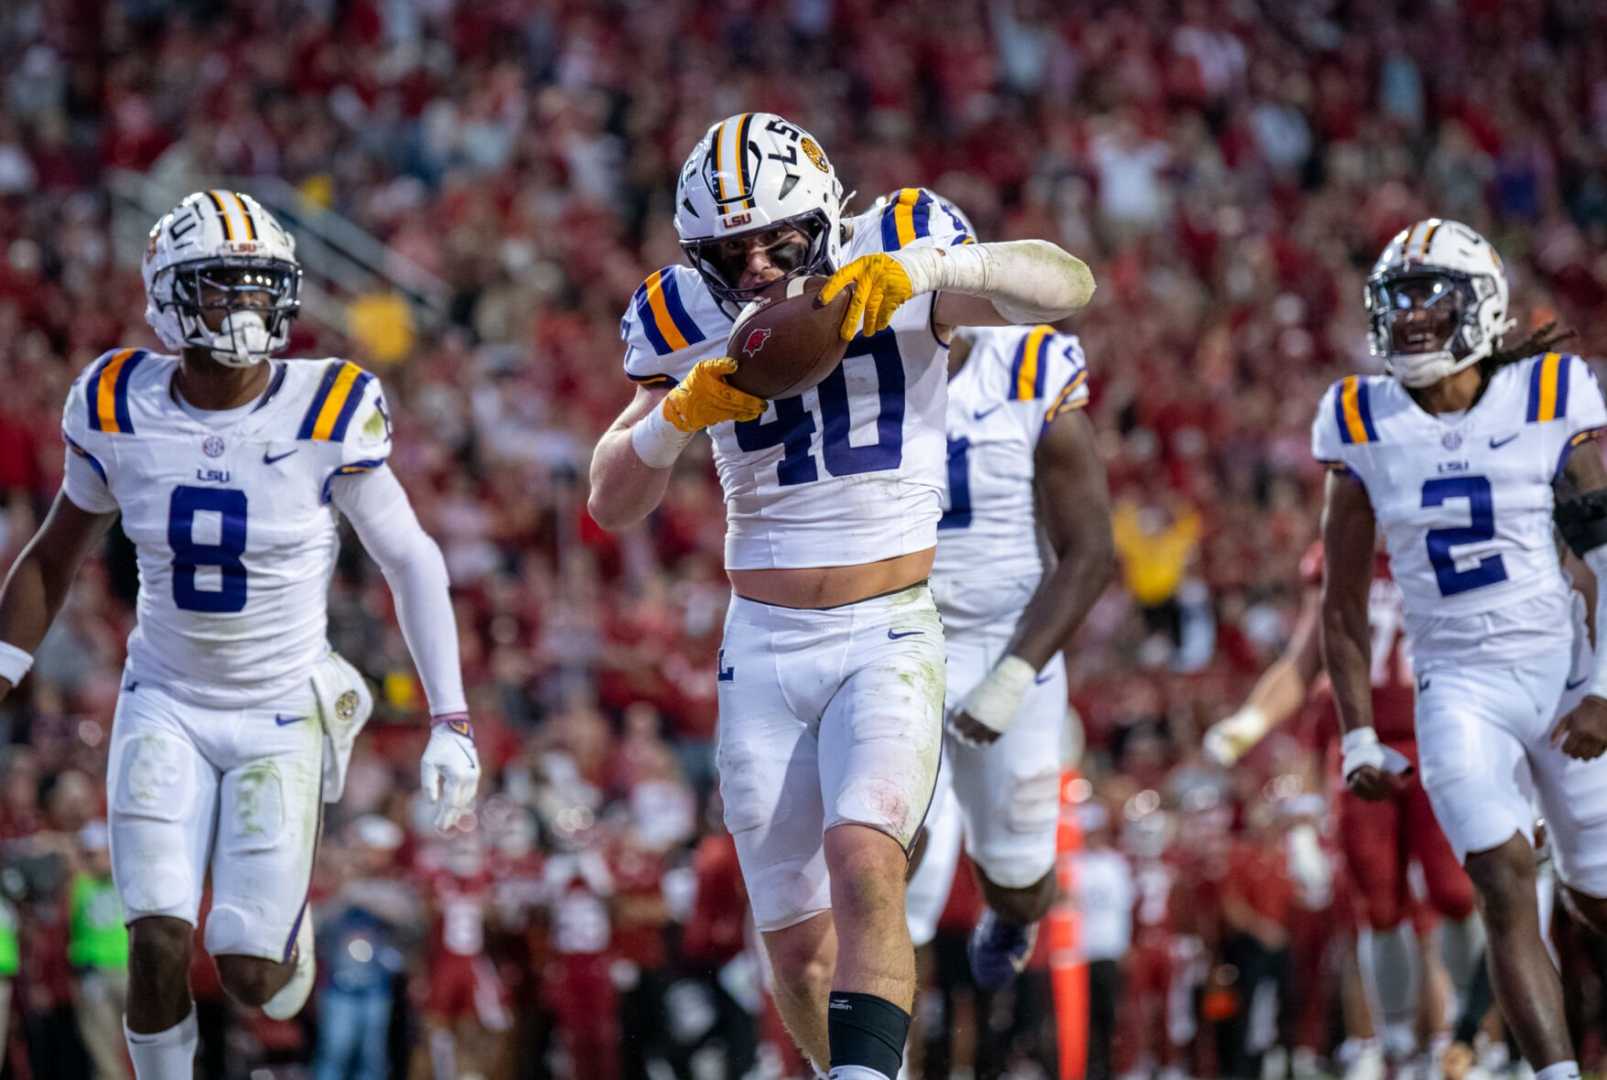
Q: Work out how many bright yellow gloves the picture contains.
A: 2